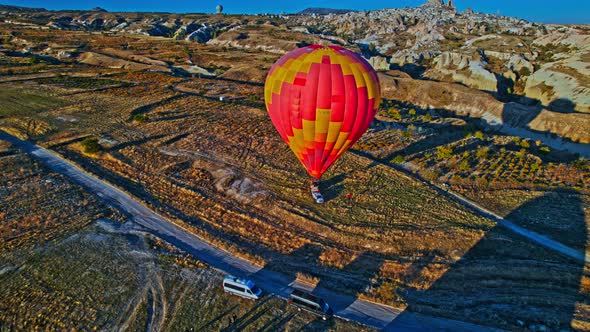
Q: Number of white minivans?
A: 1